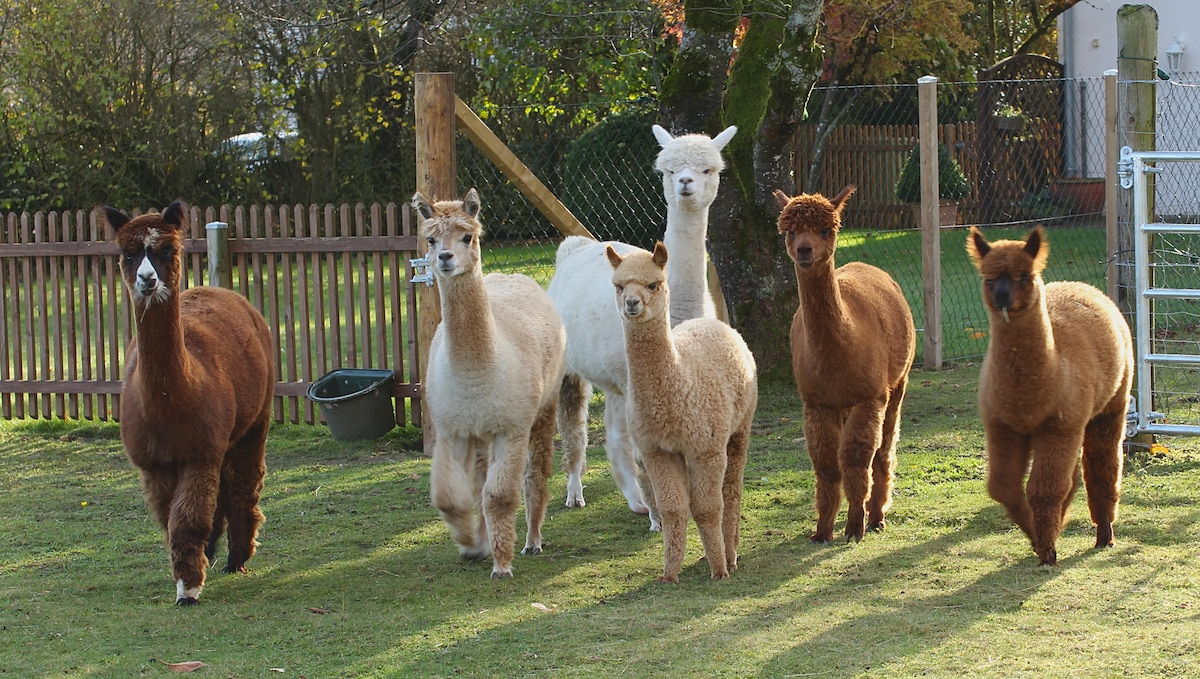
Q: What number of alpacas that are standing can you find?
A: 6